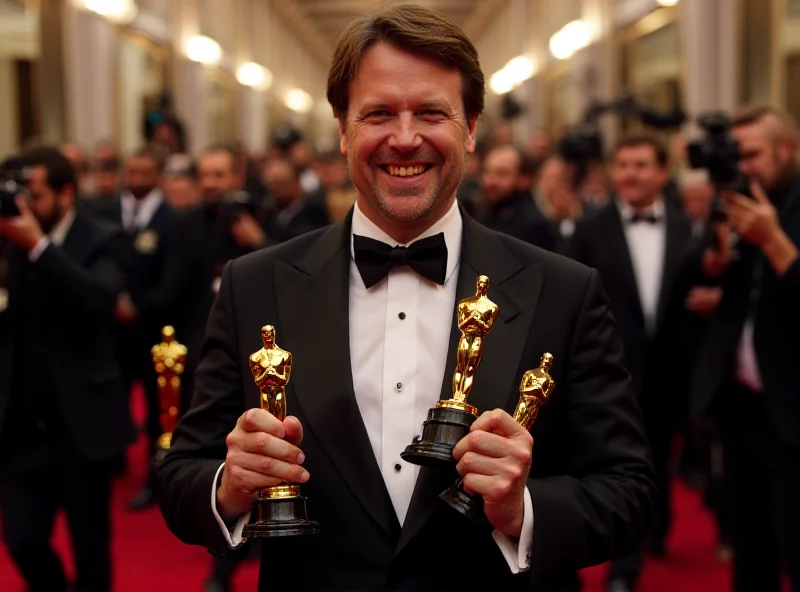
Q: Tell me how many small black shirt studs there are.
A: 3